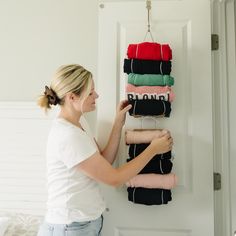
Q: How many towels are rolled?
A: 10